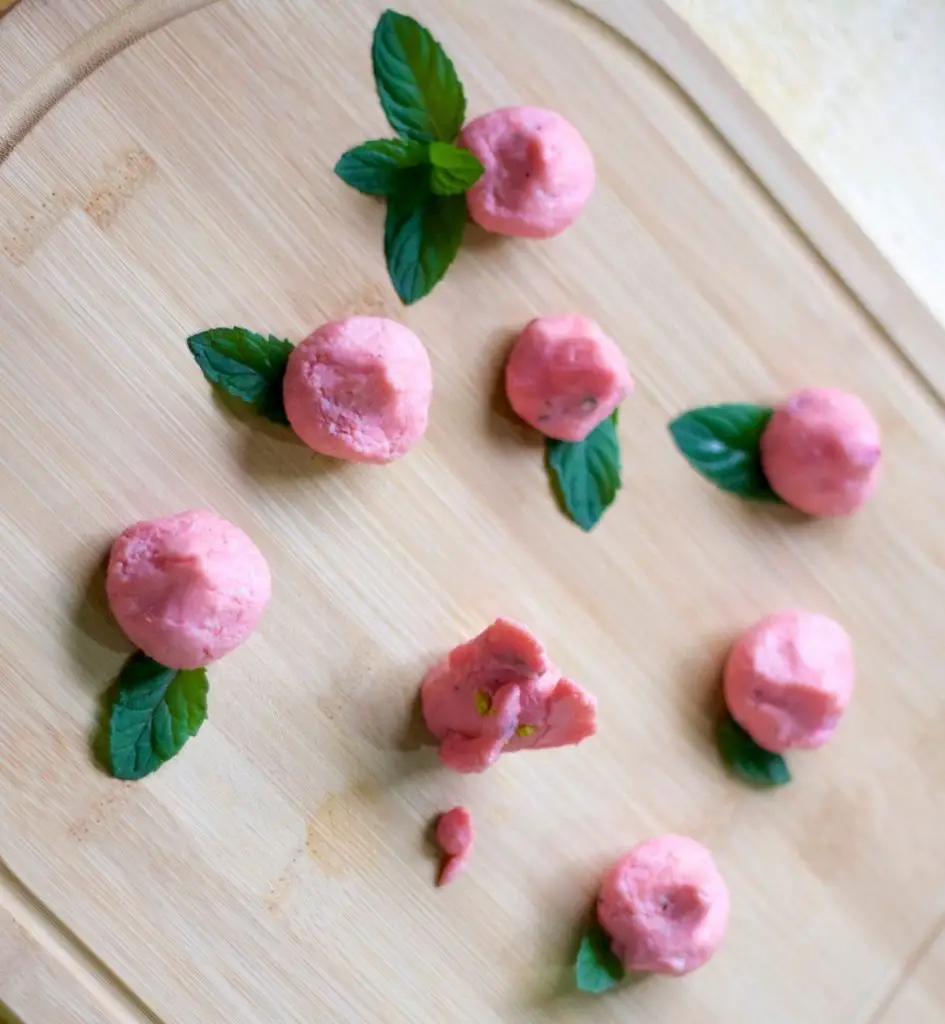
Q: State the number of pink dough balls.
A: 7